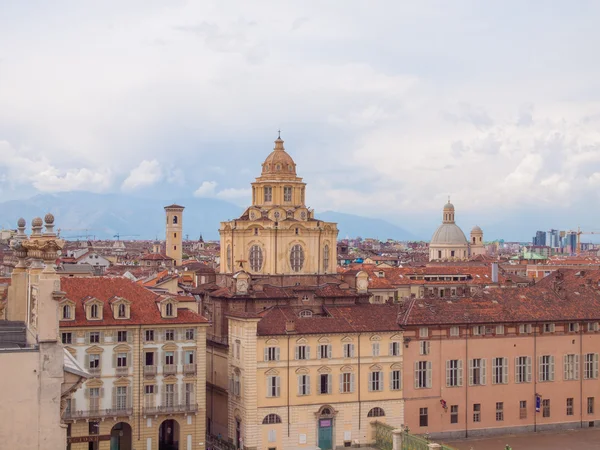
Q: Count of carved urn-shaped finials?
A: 3